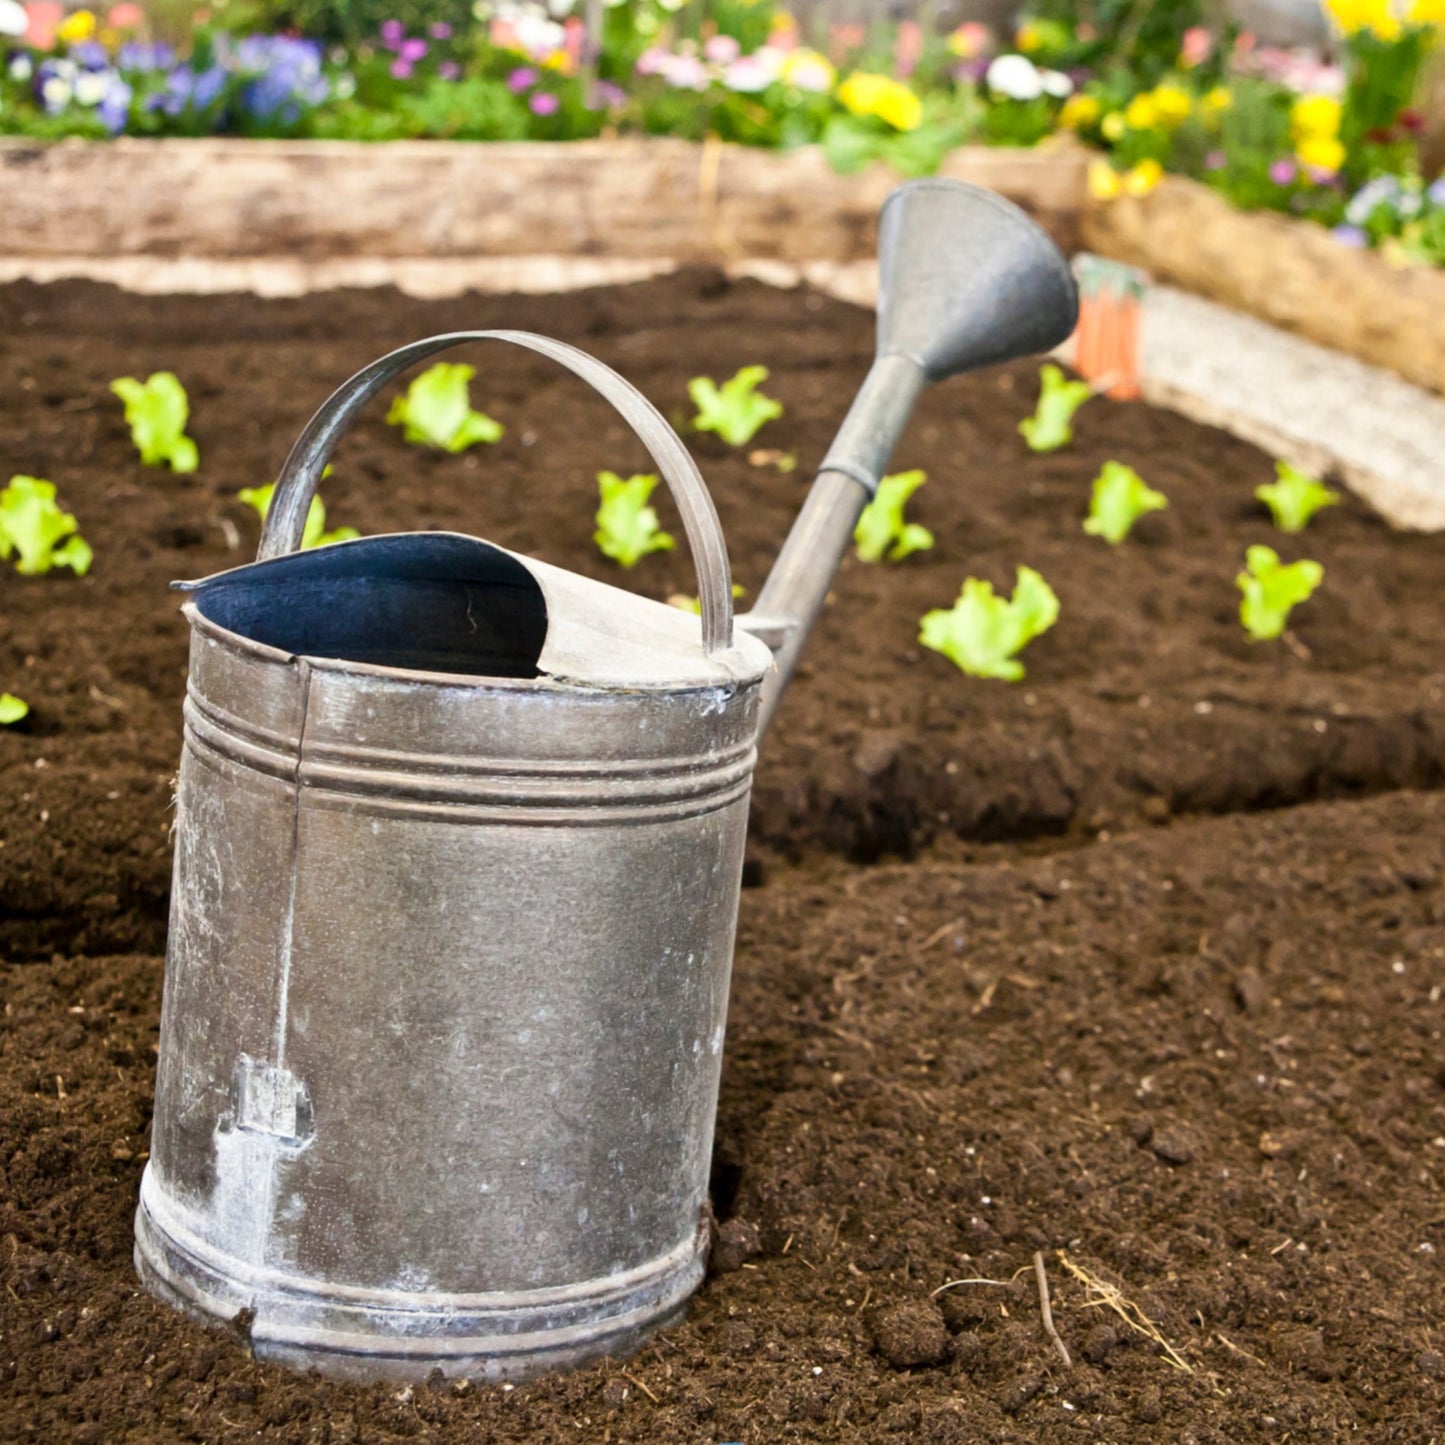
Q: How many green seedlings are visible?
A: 14